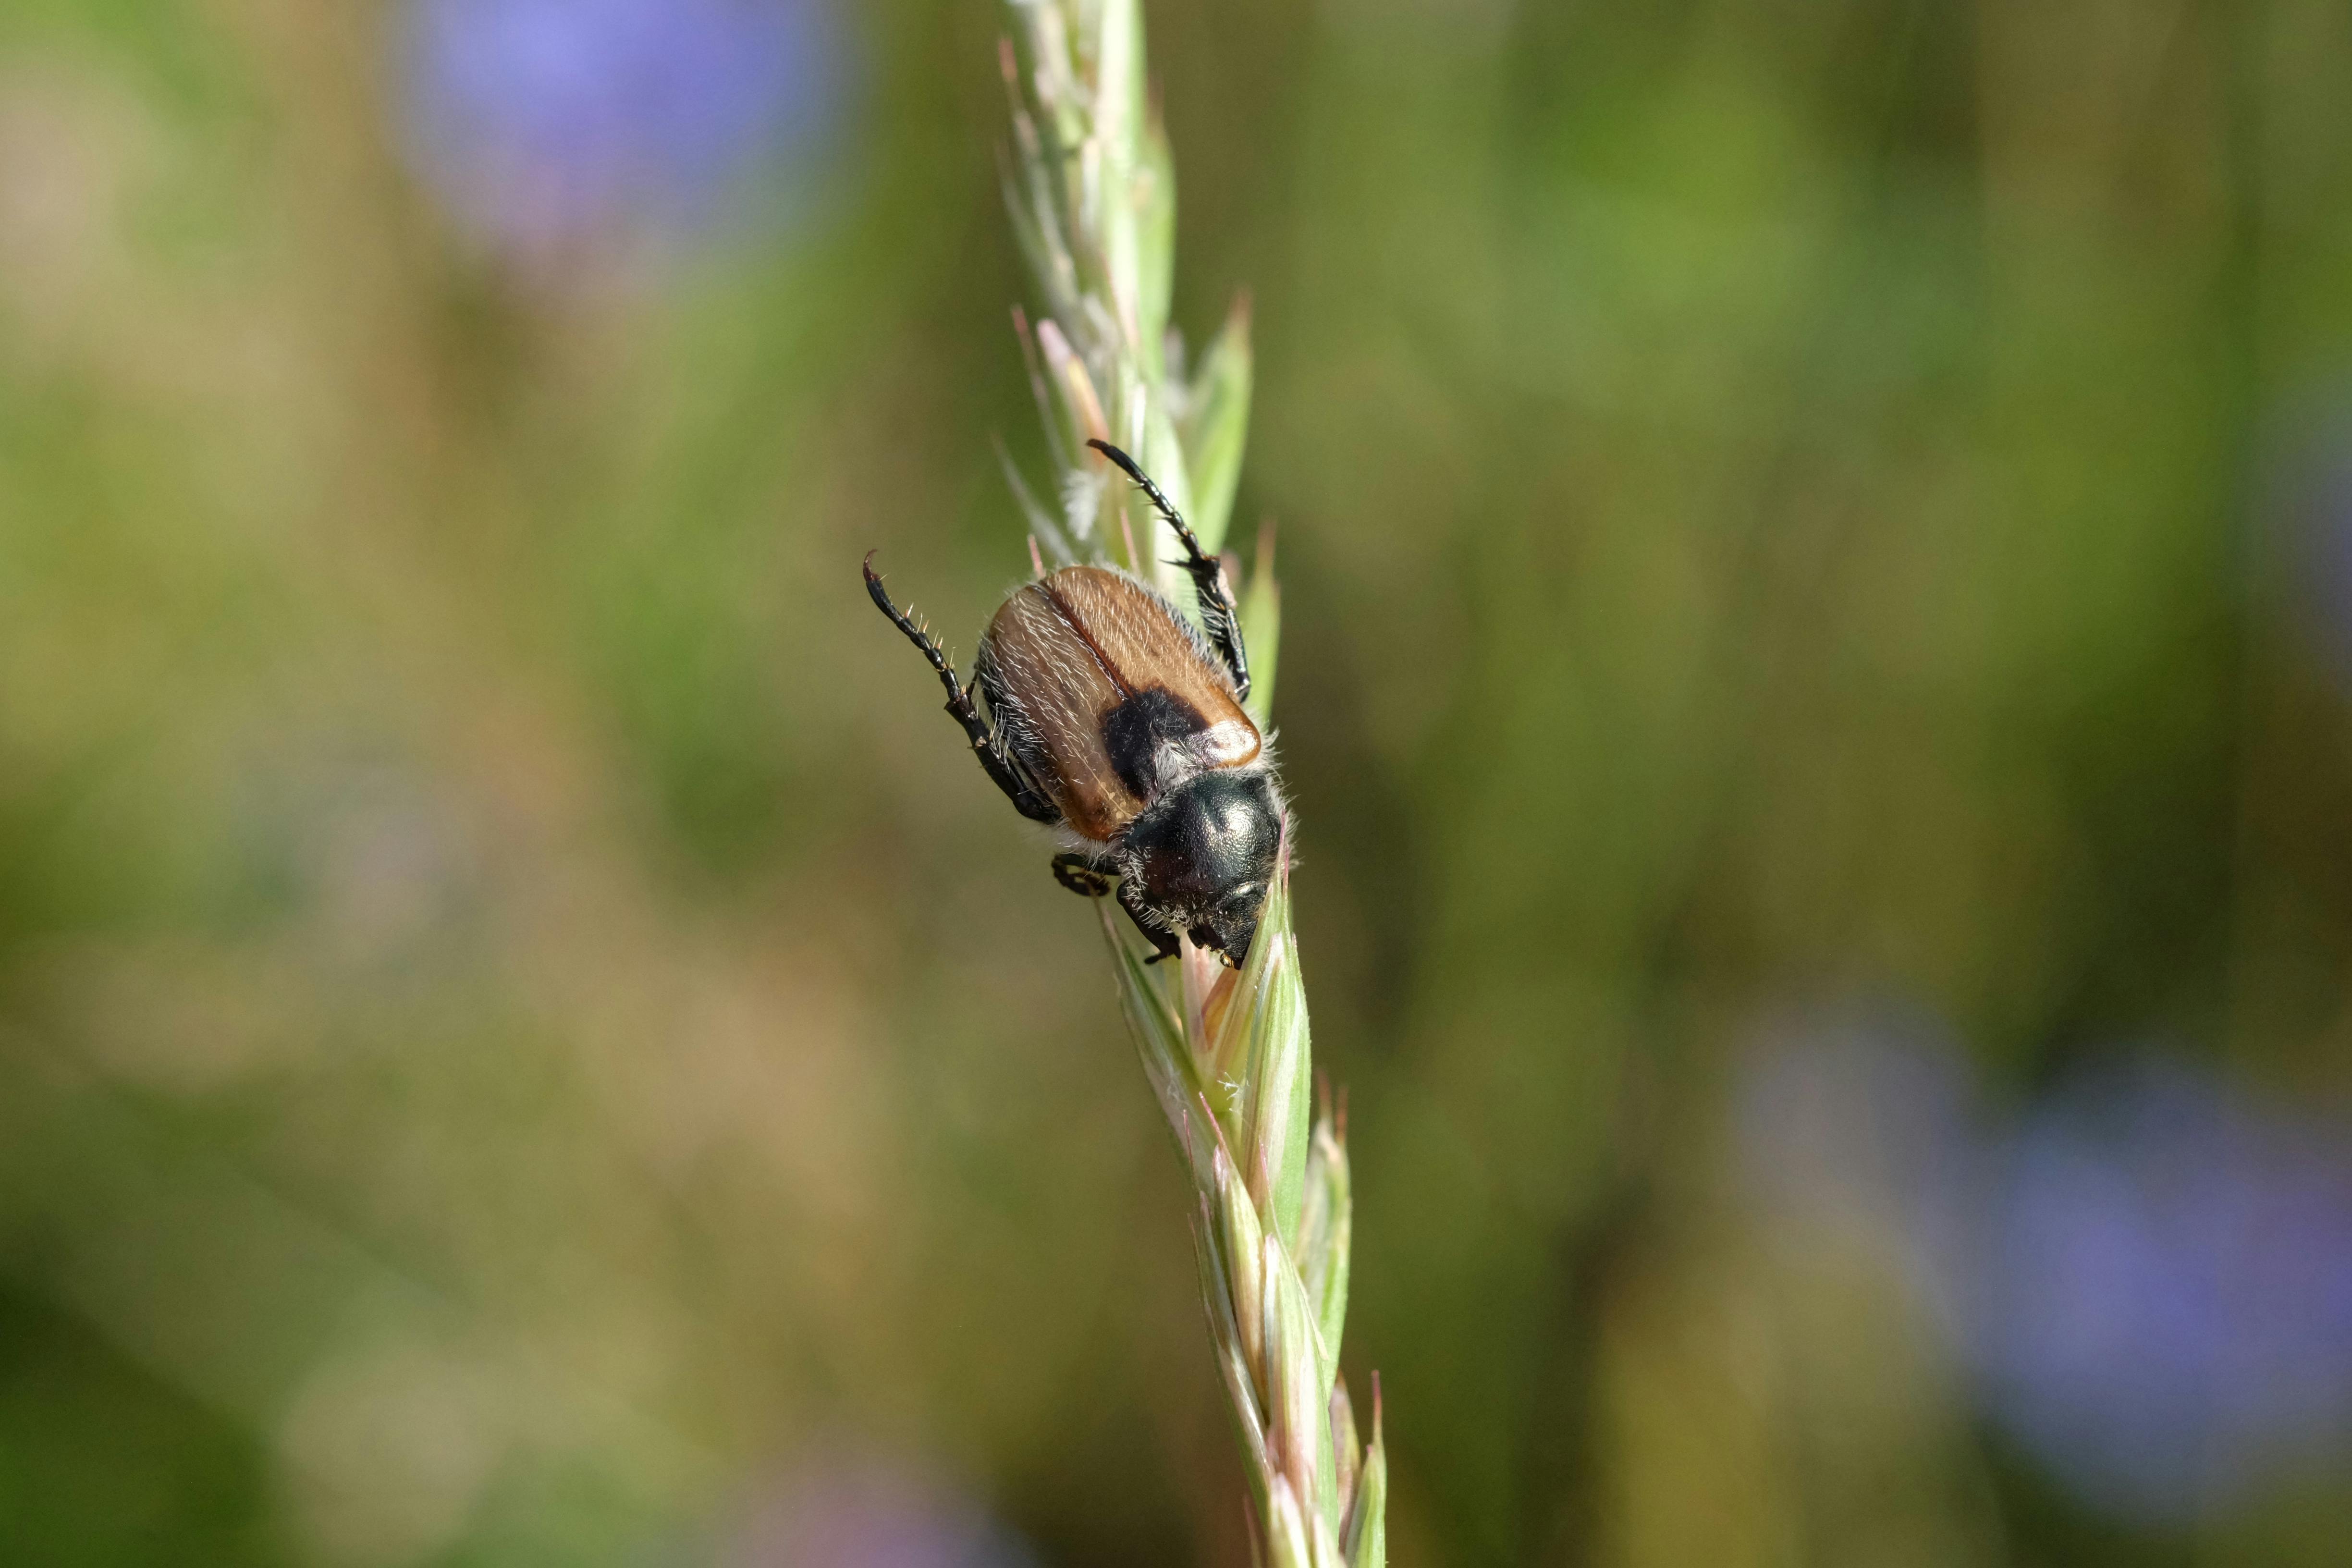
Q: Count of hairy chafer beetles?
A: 1